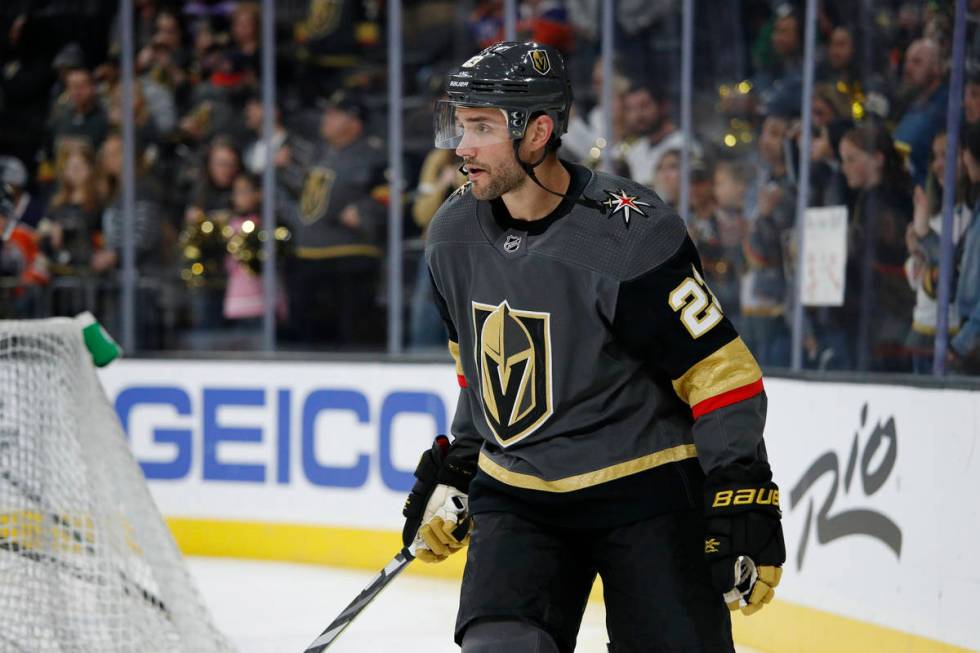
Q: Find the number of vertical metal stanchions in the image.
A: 8